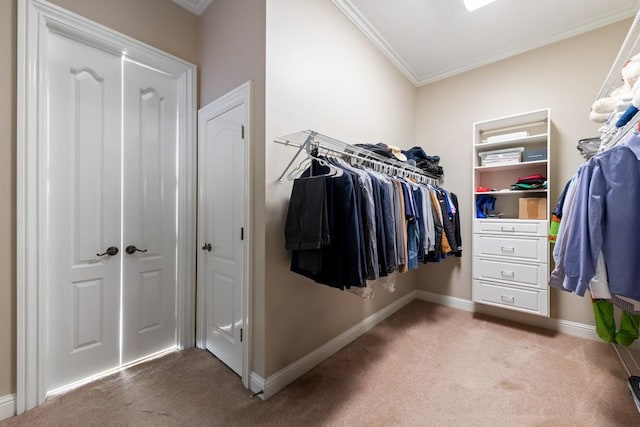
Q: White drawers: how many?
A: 4